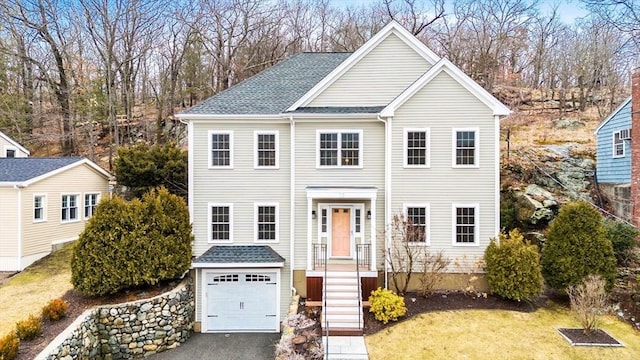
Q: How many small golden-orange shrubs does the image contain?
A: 3